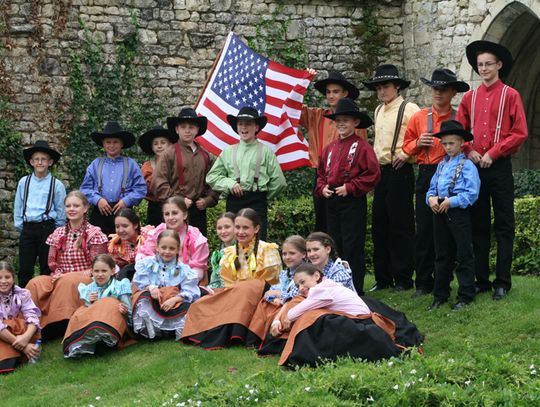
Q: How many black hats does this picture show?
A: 11